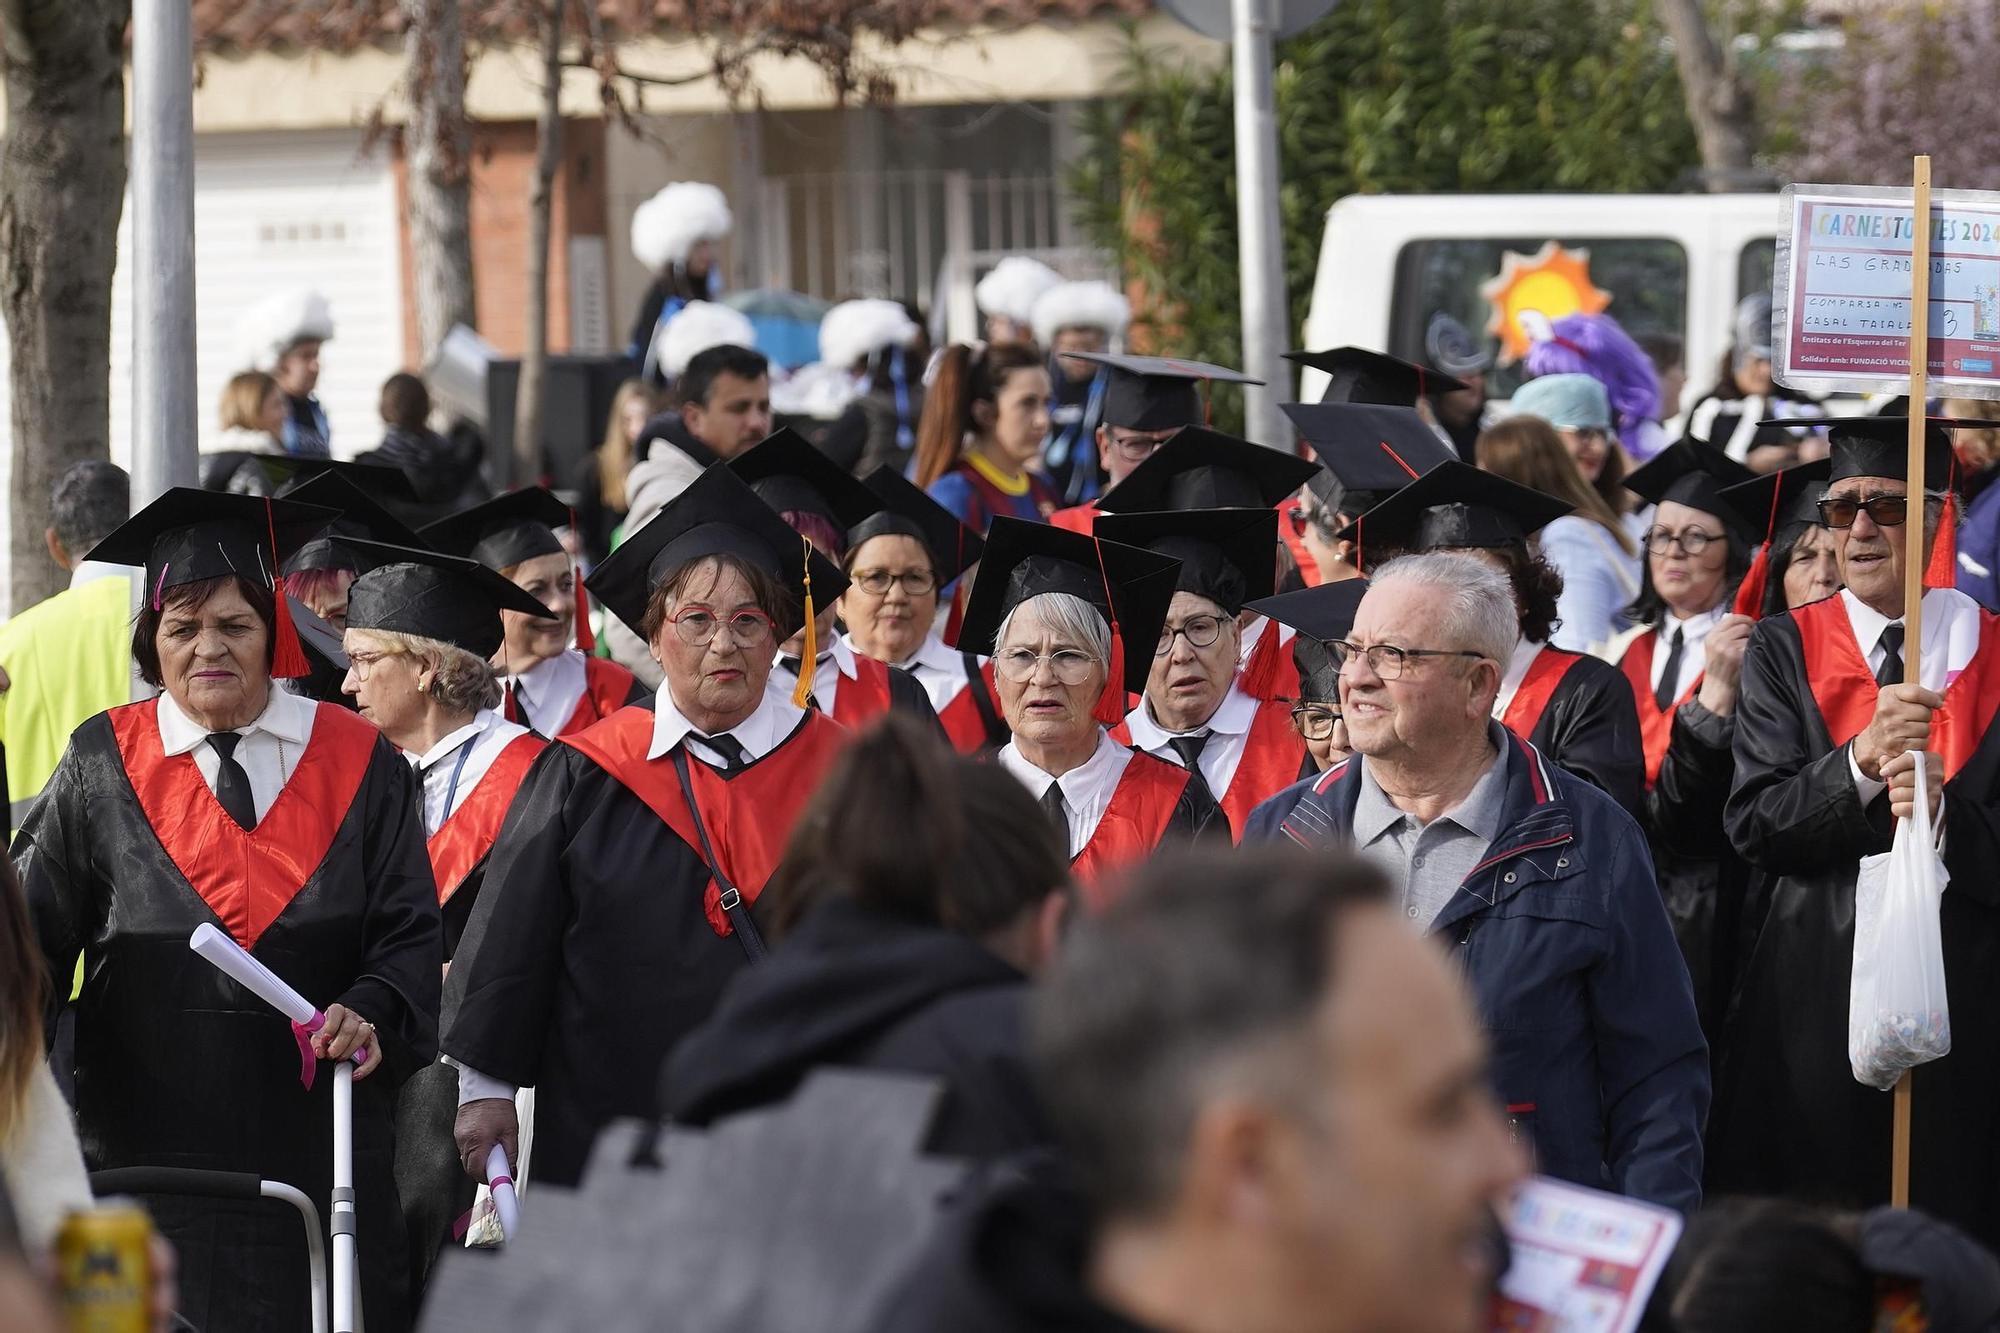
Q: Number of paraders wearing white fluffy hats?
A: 6